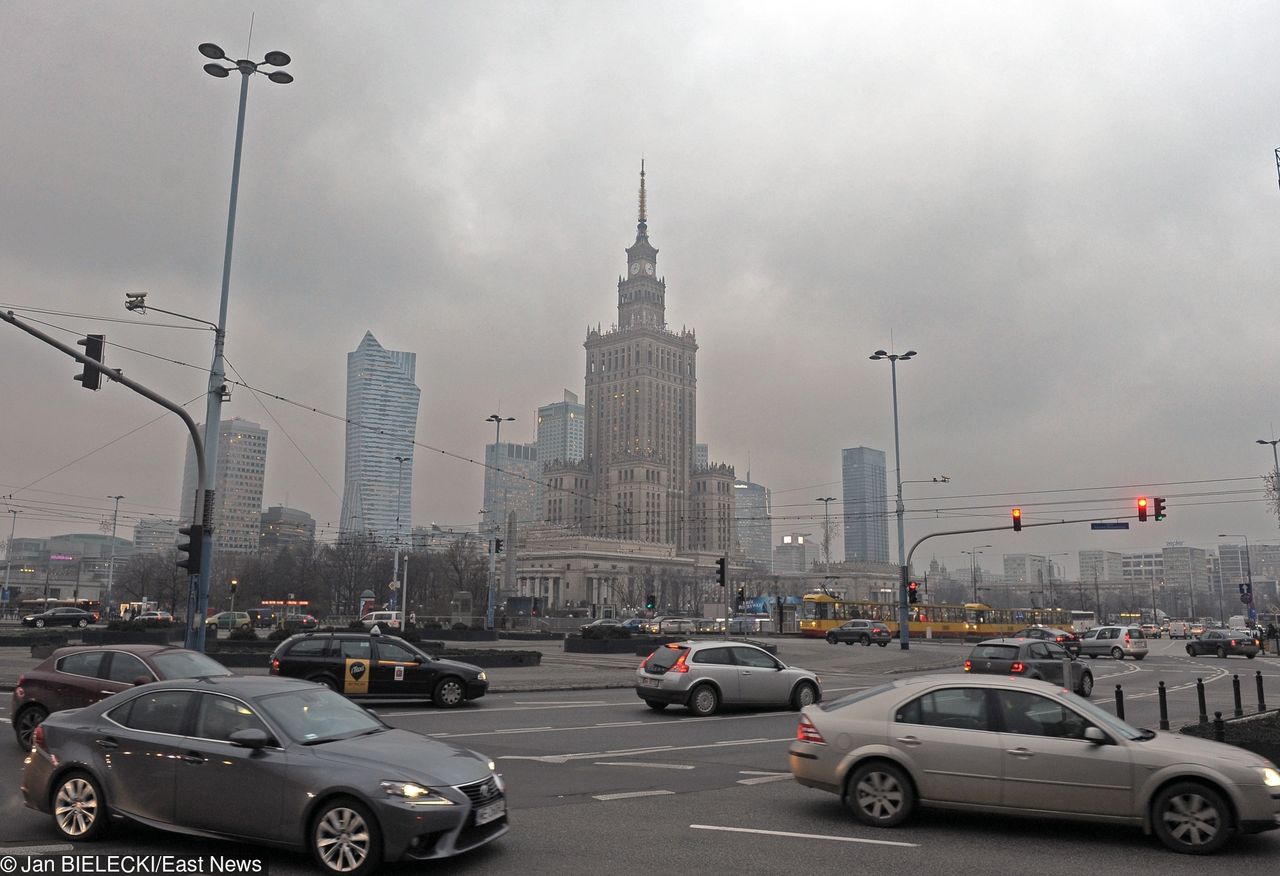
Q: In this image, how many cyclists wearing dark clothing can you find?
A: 0